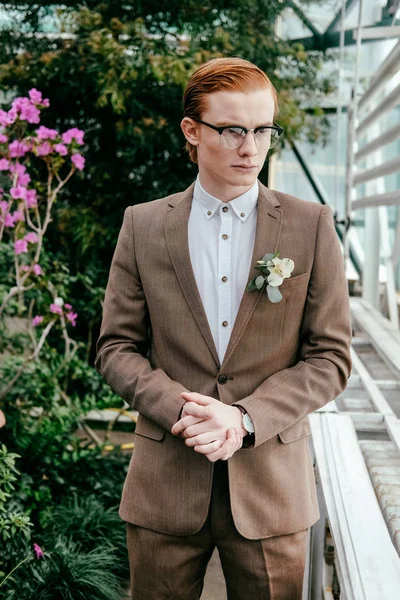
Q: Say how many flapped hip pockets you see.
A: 2